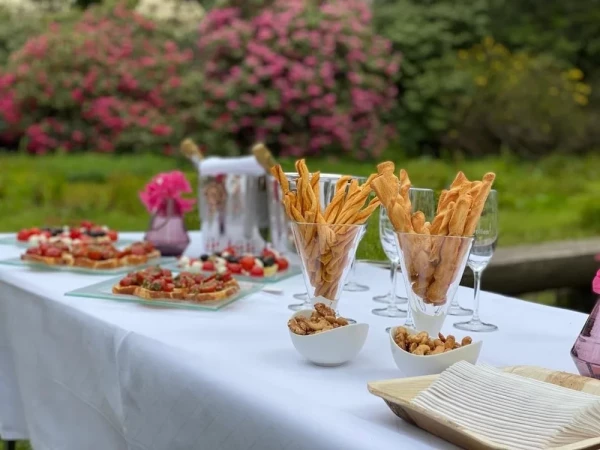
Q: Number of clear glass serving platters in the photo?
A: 4